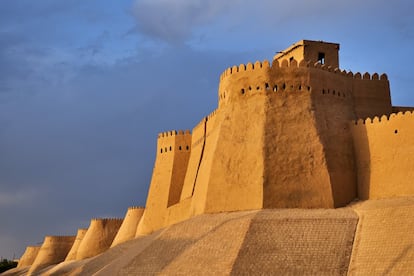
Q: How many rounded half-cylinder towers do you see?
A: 5